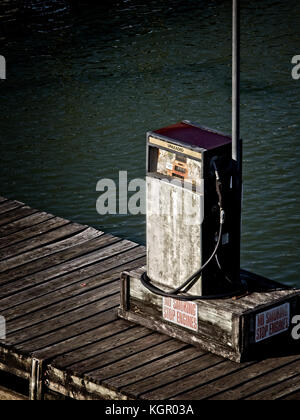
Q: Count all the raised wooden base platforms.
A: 1